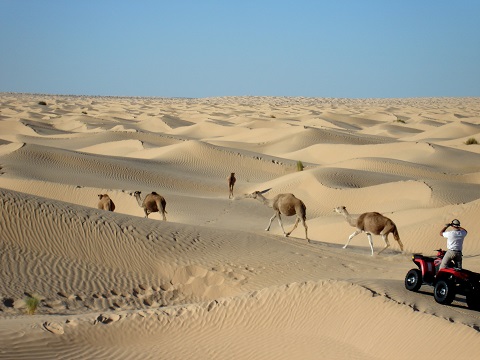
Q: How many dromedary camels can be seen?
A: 5